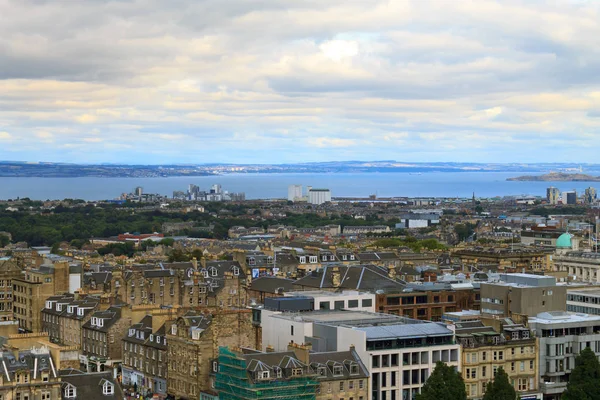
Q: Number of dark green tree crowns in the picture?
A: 3